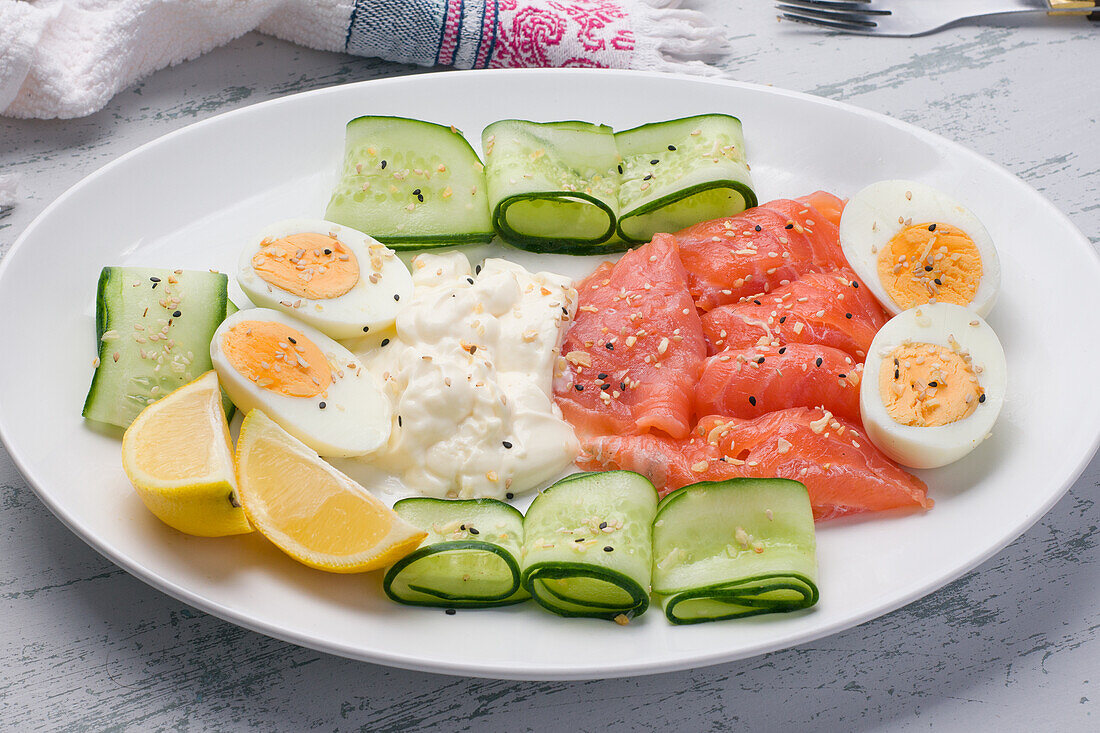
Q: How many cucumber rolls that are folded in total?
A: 7